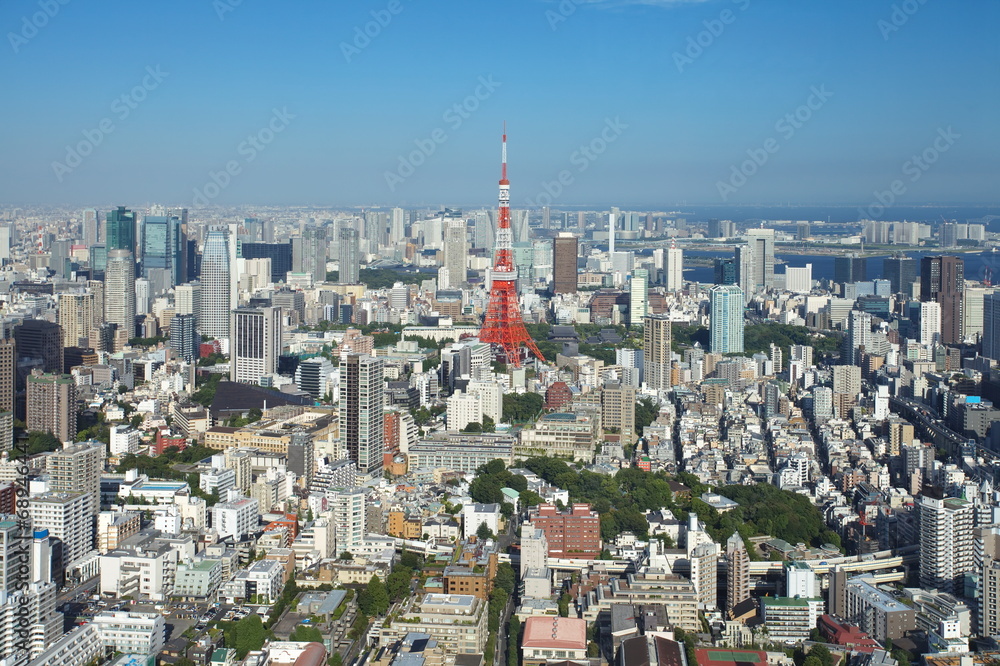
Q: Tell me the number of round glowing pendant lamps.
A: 0